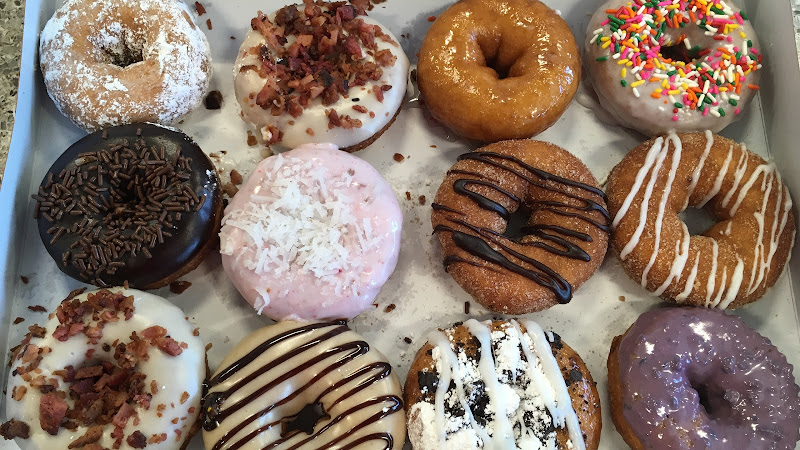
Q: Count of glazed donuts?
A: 1